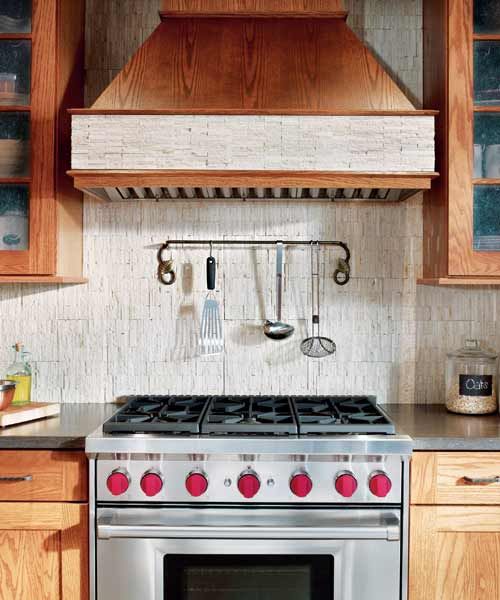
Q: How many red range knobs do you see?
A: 7